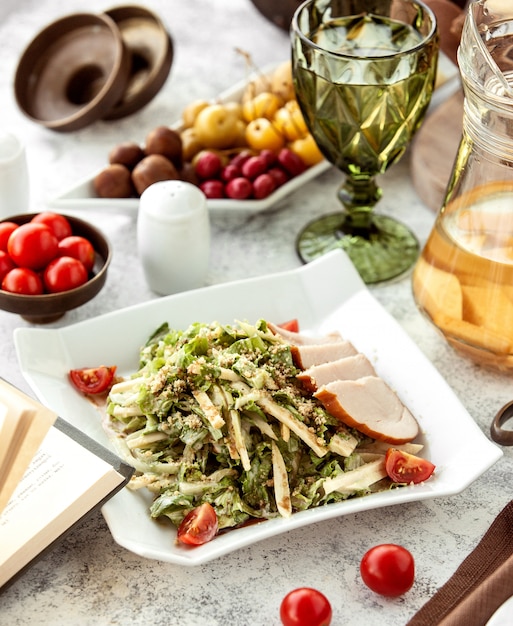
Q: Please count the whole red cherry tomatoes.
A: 9